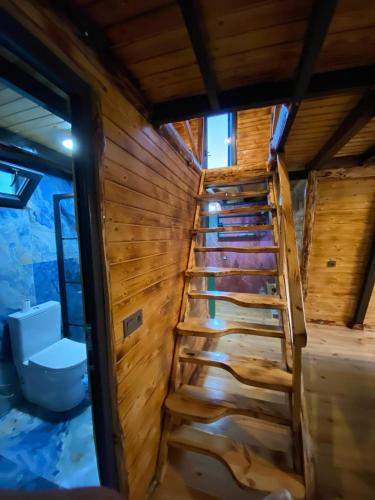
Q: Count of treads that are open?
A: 10